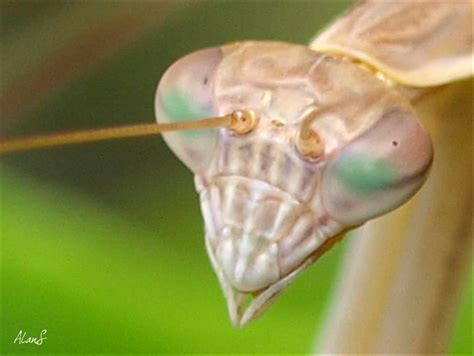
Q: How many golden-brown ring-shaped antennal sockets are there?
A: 2